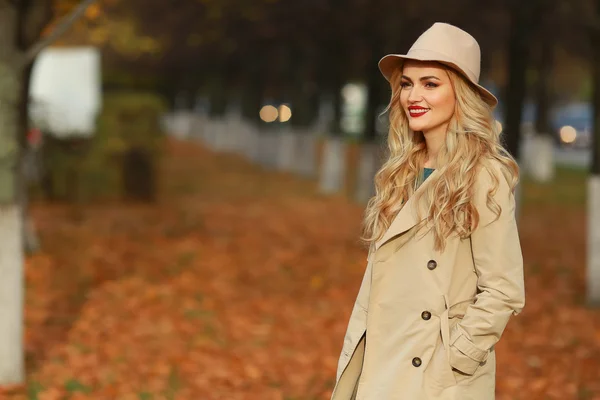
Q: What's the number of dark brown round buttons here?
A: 3